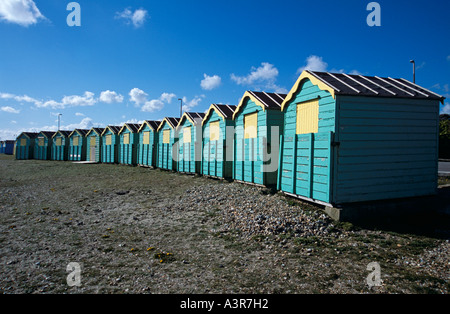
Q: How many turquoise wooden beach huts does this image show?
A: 13